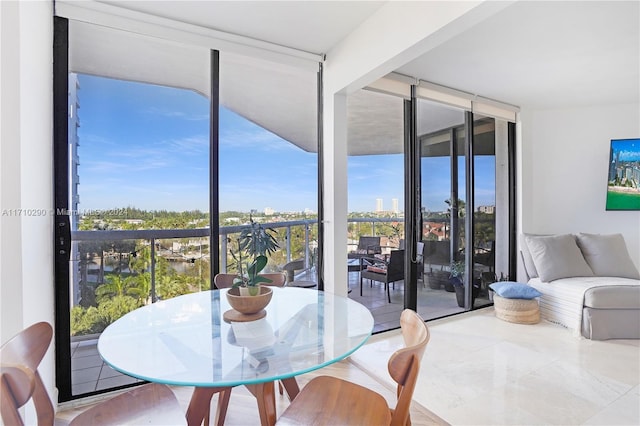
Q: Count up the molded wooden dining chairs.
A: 3